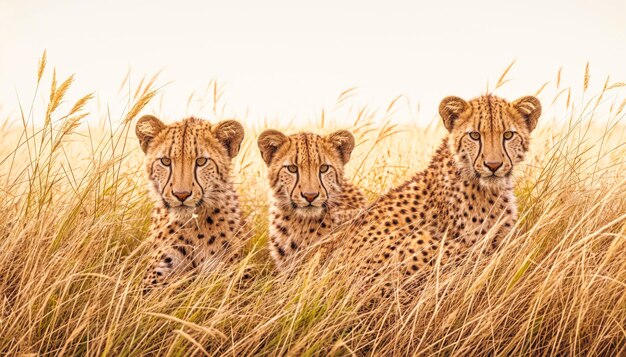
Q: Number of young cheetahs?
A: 3